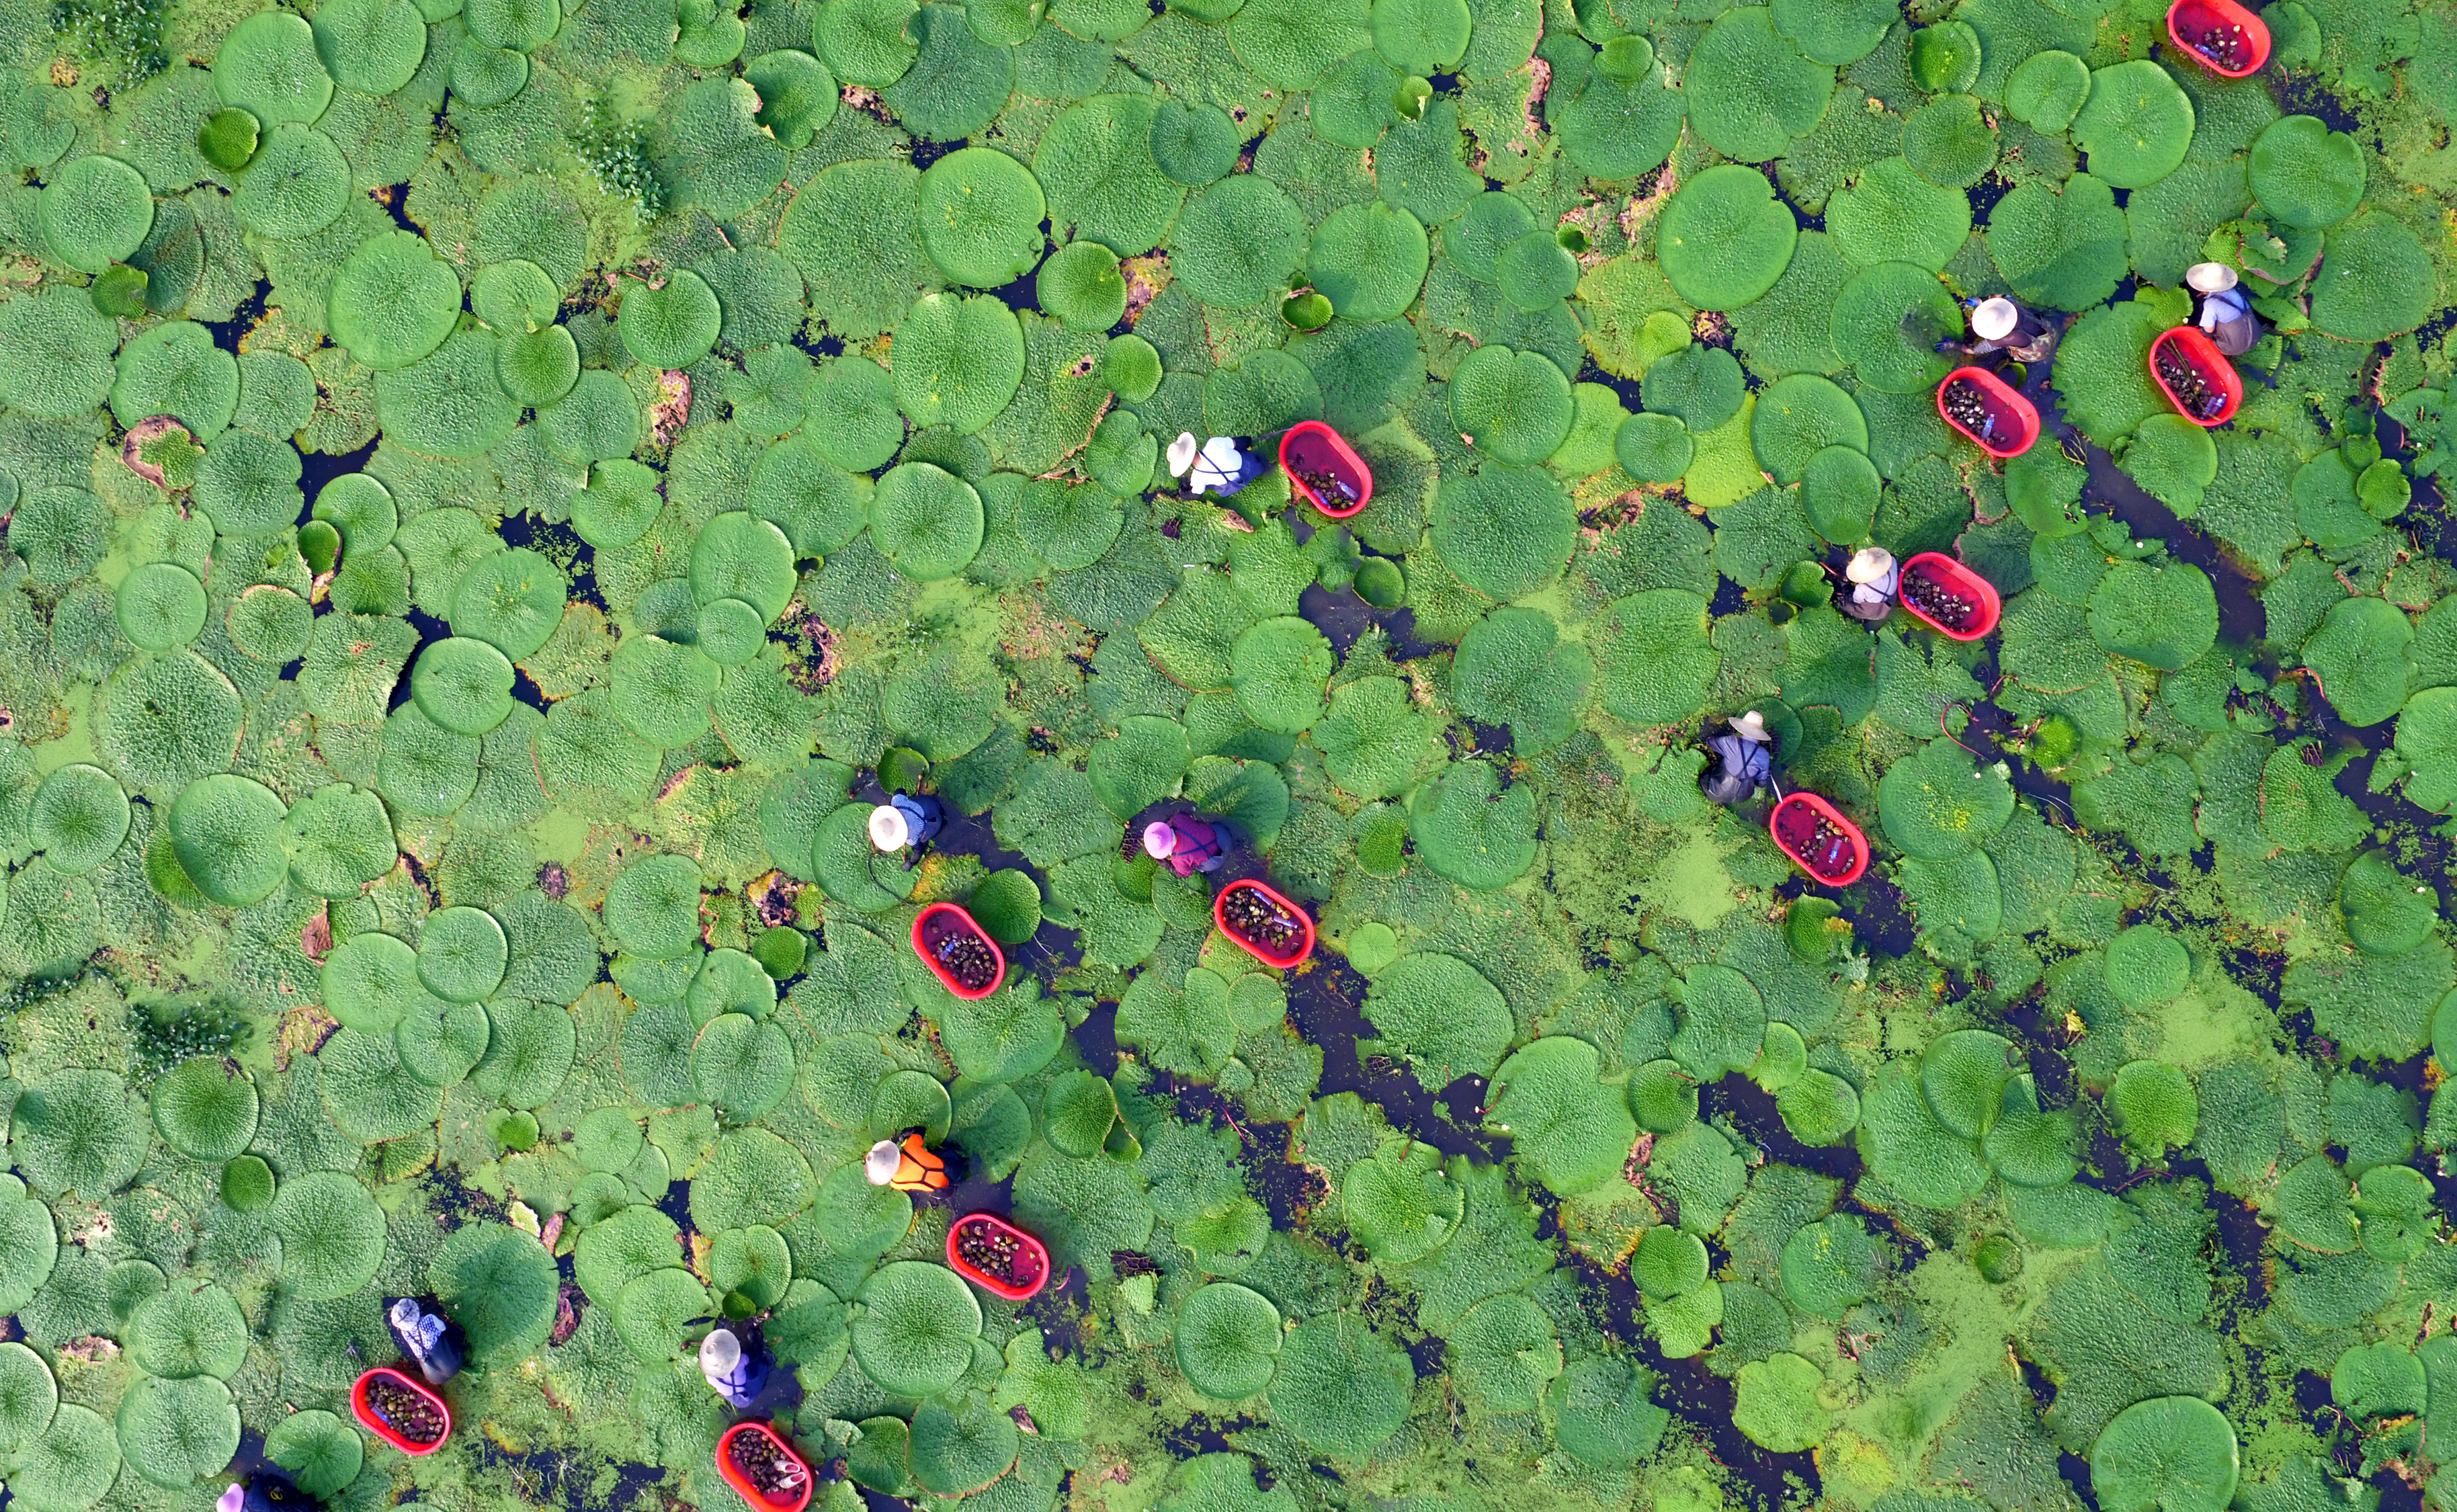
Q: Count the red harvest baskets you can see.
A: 11